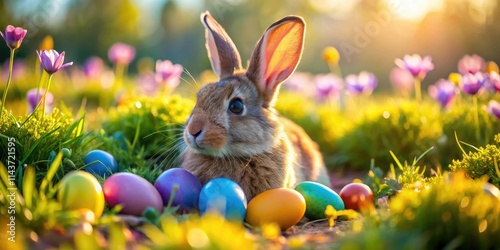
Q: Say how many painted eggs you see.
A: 8